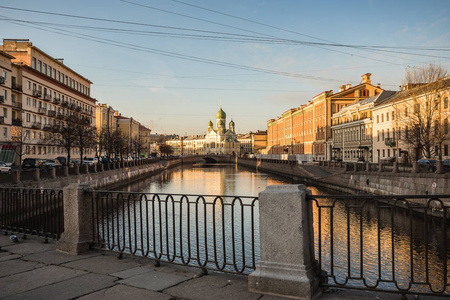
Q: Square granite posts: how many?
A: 2